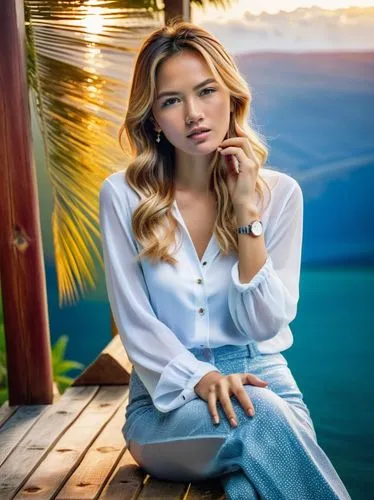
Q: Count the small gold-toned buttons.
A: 3